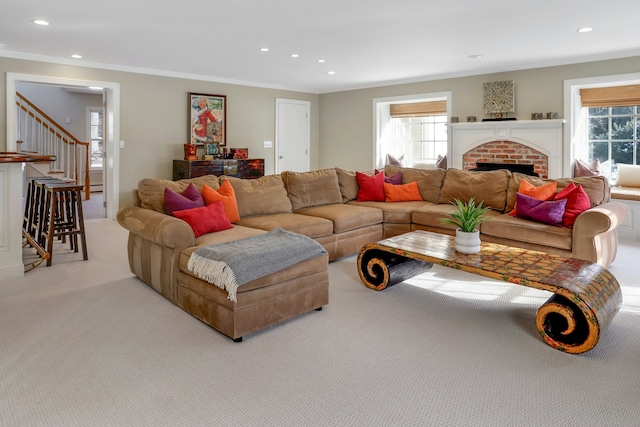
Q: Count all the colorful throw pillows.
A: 9